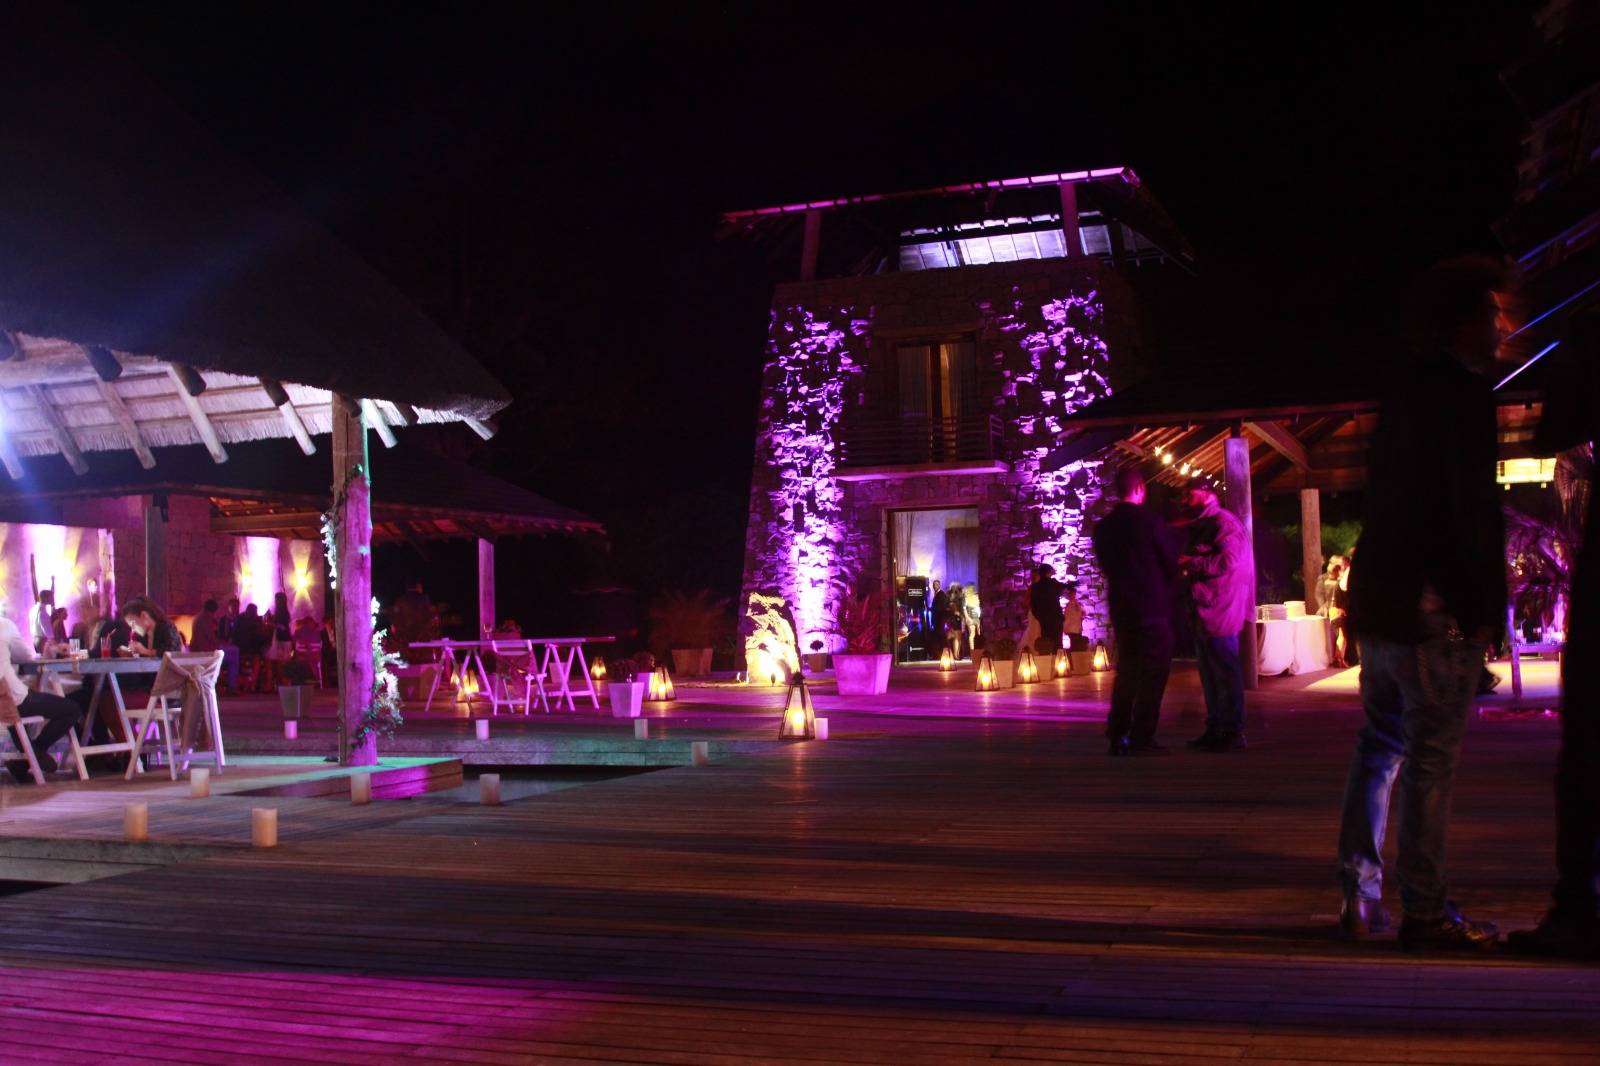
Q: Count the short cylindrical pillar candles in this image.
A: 10